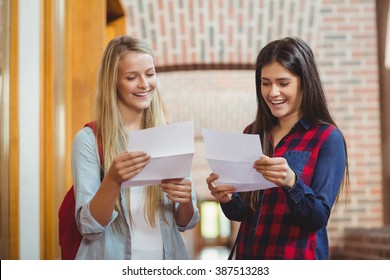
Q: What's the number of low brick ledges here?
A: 1